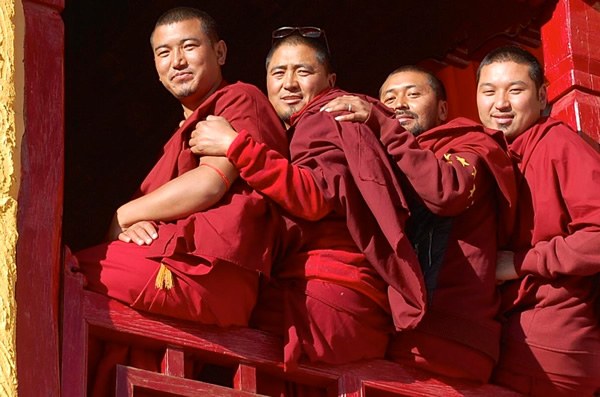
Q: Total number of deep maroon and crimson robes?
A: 4